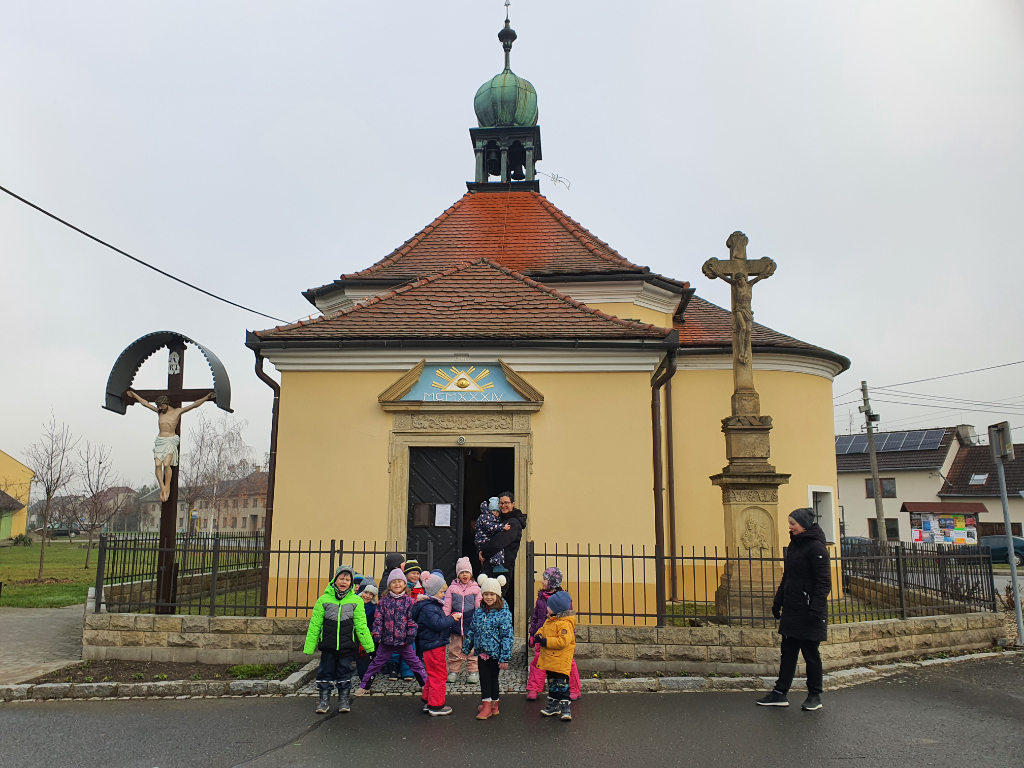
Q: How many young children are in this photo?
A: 13